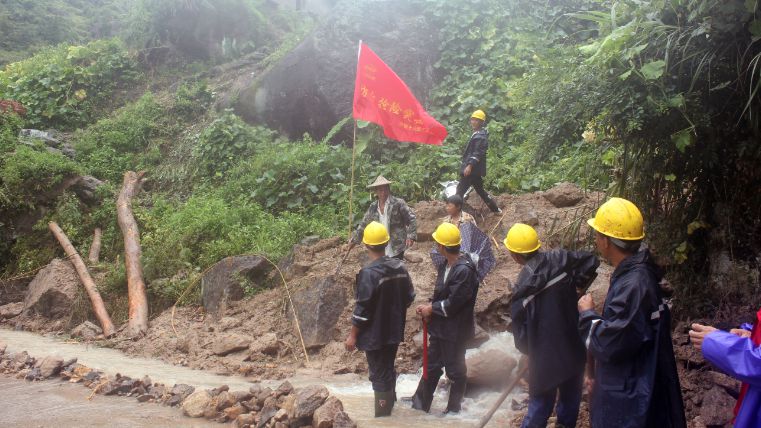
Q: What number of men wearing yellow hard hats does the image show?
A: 5